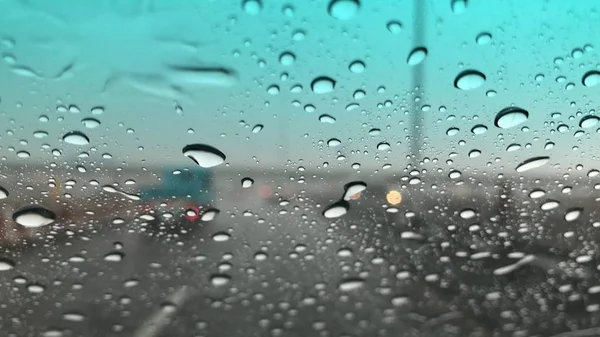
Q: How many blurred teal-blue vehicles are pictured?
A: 1